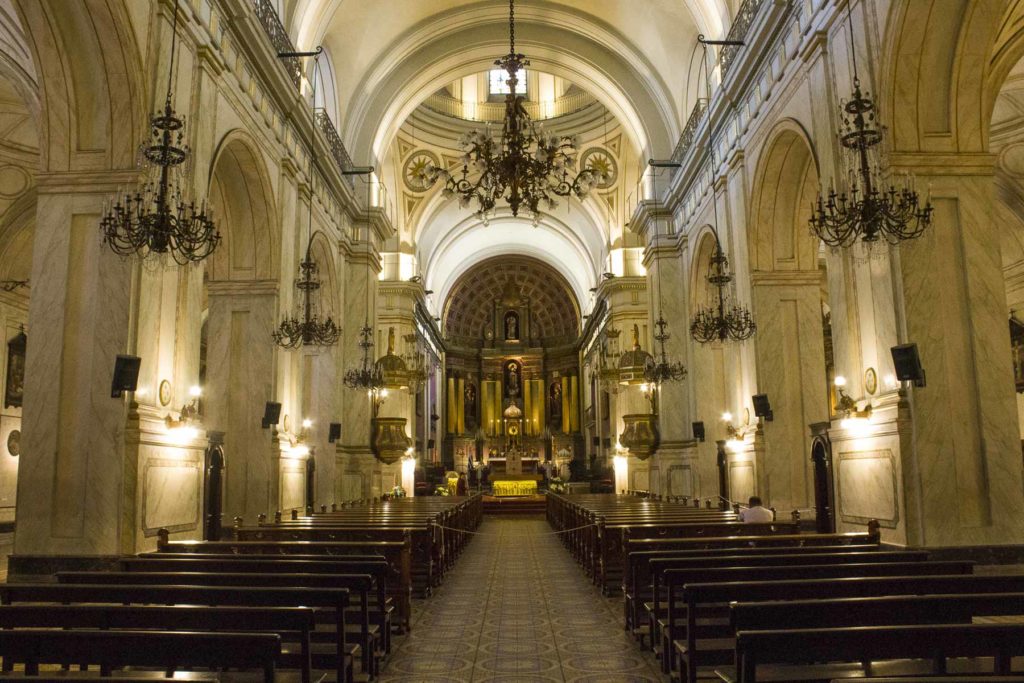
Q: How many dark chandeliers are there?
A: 7